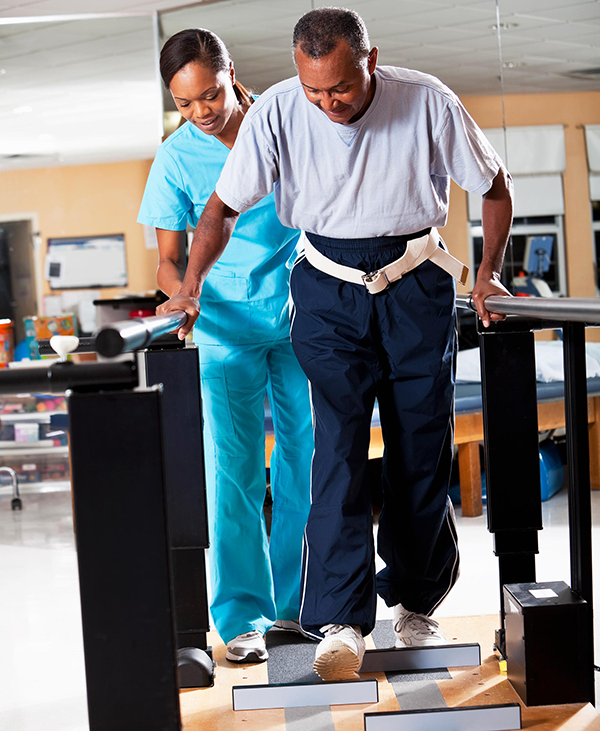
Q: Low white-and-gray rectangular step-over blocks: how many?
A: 3